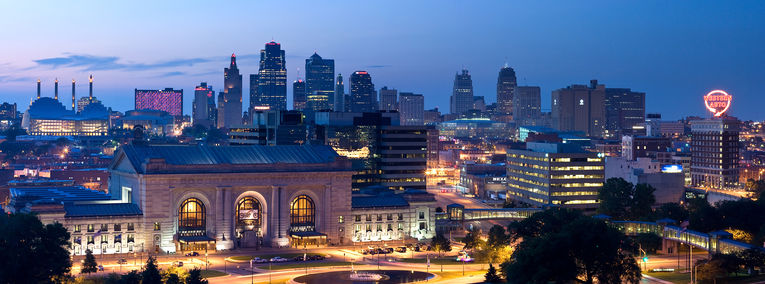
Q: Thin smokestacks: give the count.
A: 4